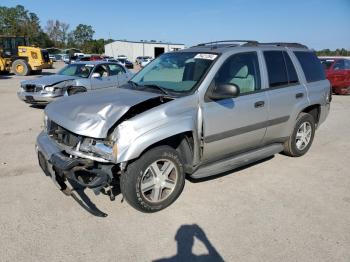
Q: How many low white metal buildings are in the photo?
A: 1